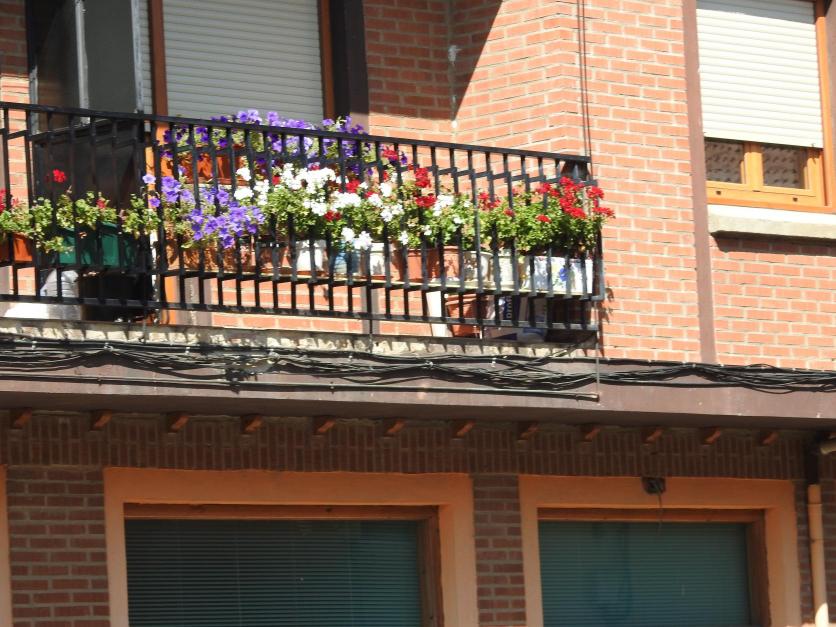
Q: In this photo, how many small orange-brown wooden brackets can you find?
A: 12